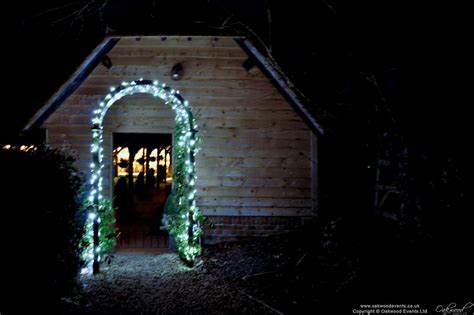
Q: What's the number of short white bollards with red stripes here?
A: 0